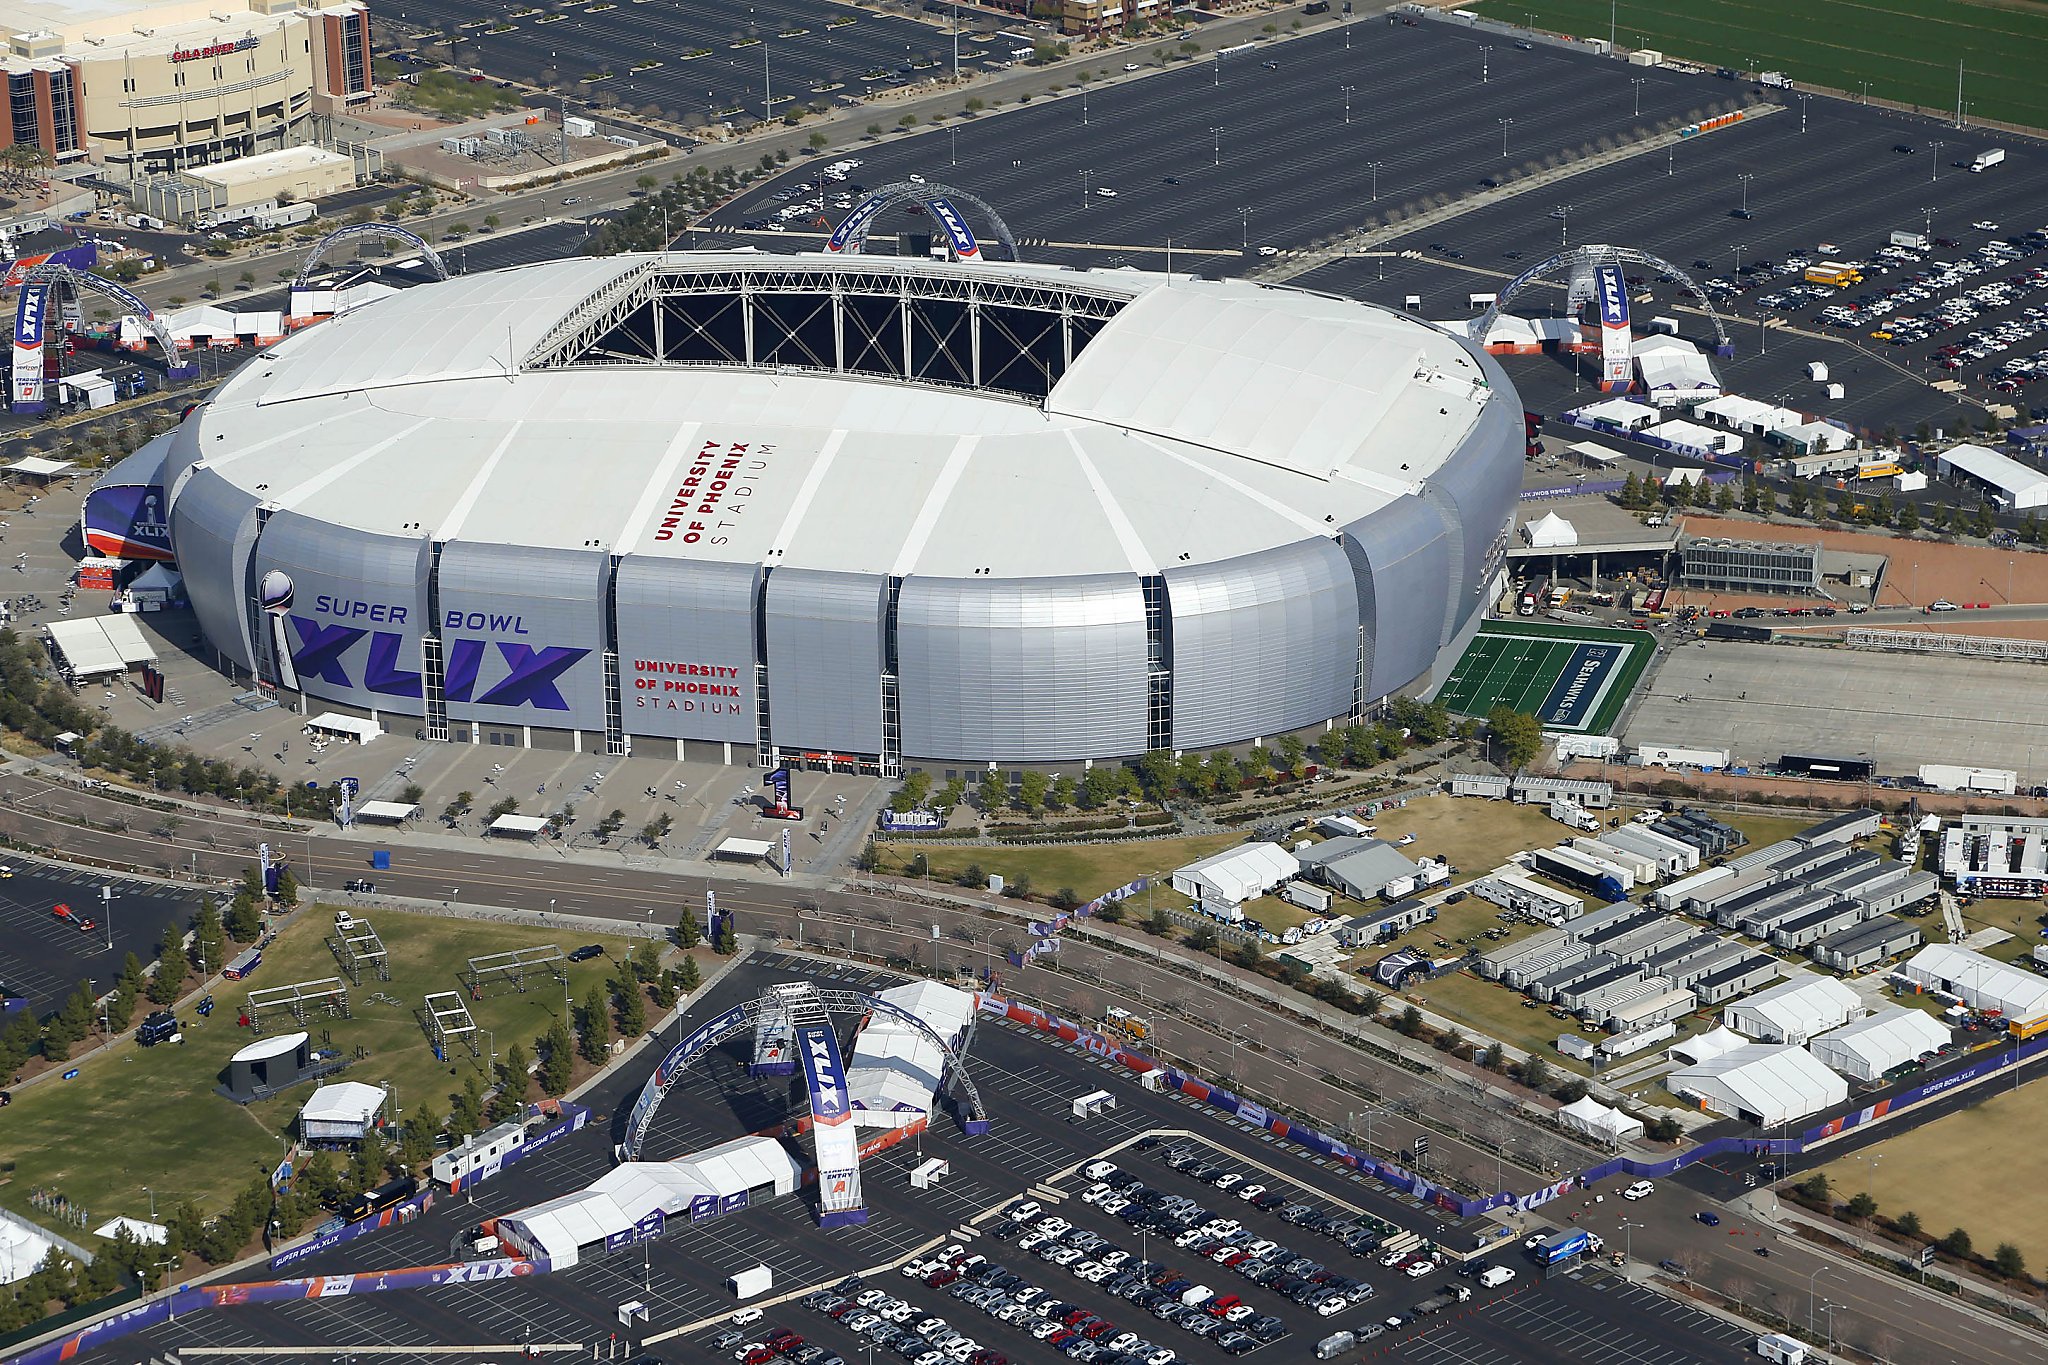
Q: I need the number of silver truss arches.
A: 5